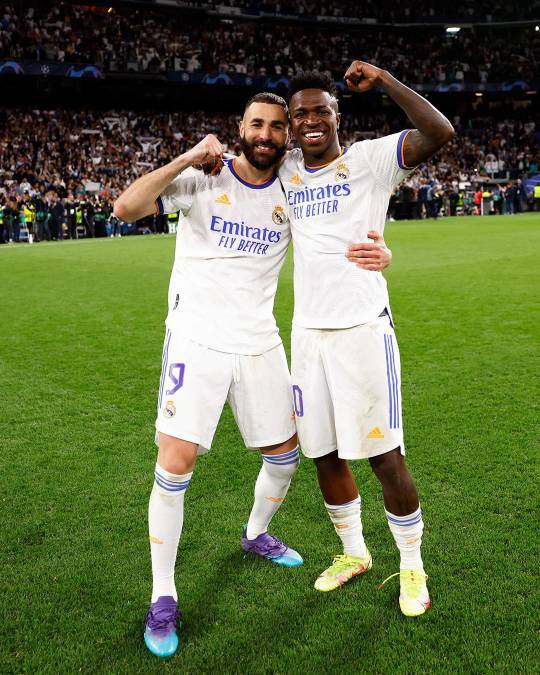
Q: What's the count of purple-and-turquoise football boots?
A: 2